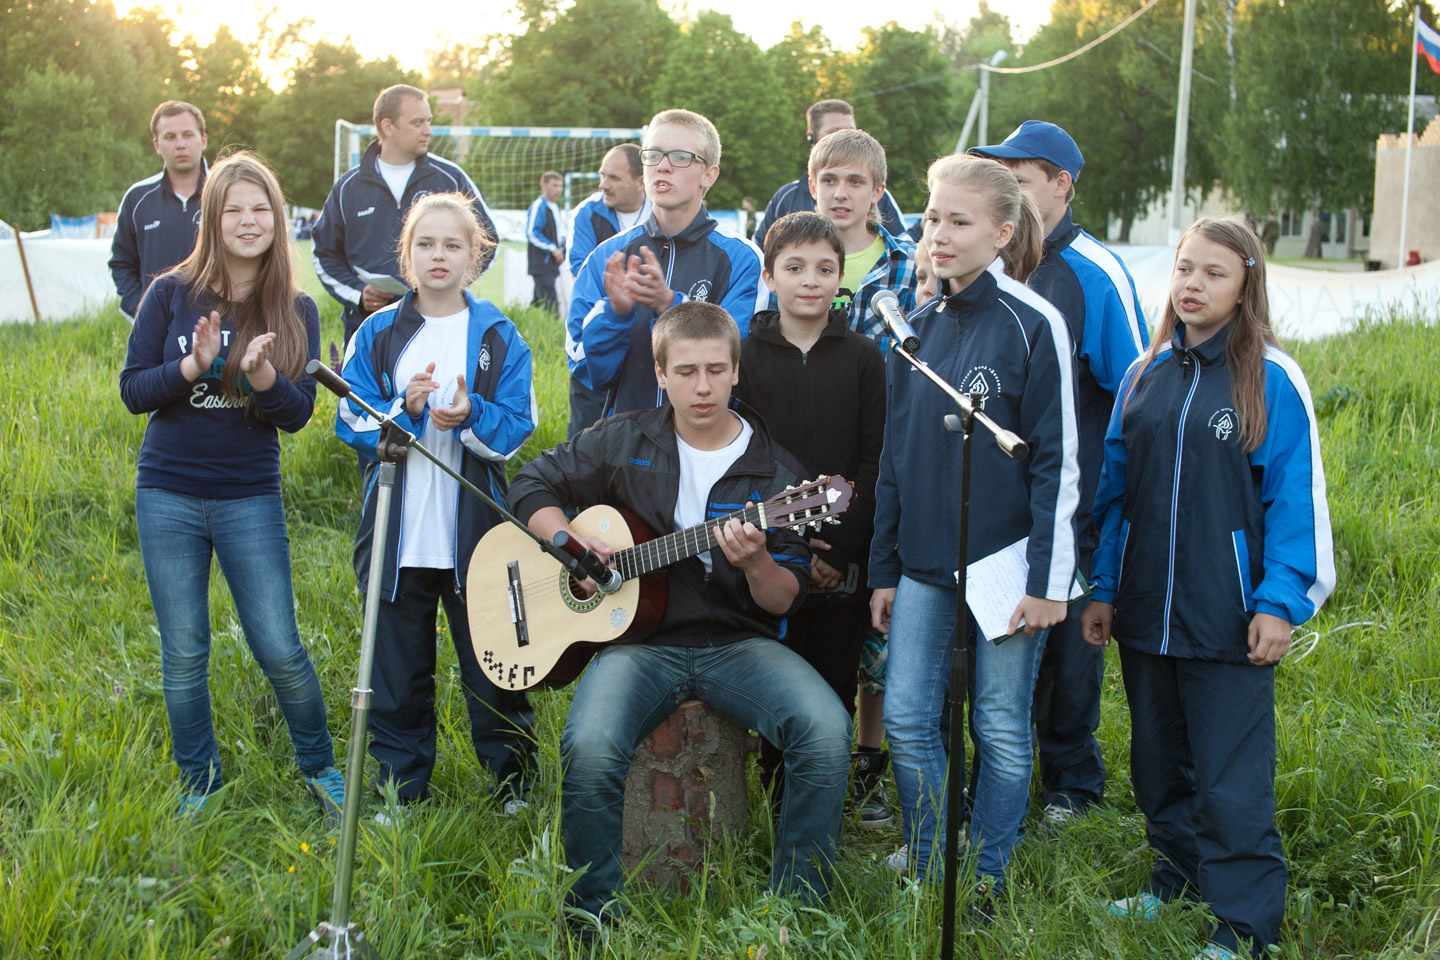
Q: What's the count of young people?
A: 10